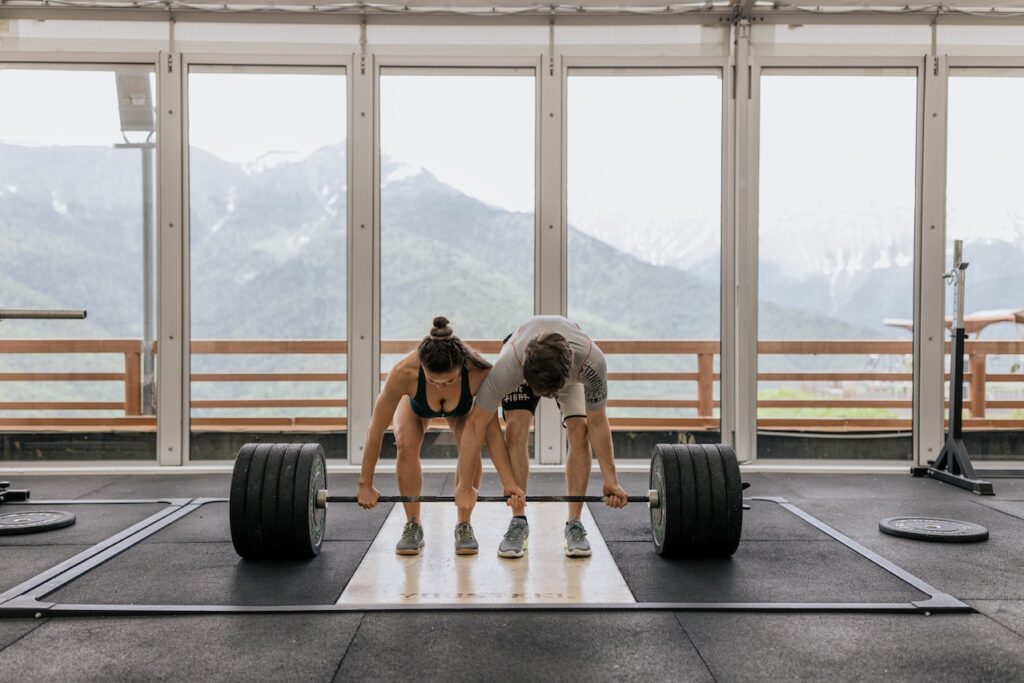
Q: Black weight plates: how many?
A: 12